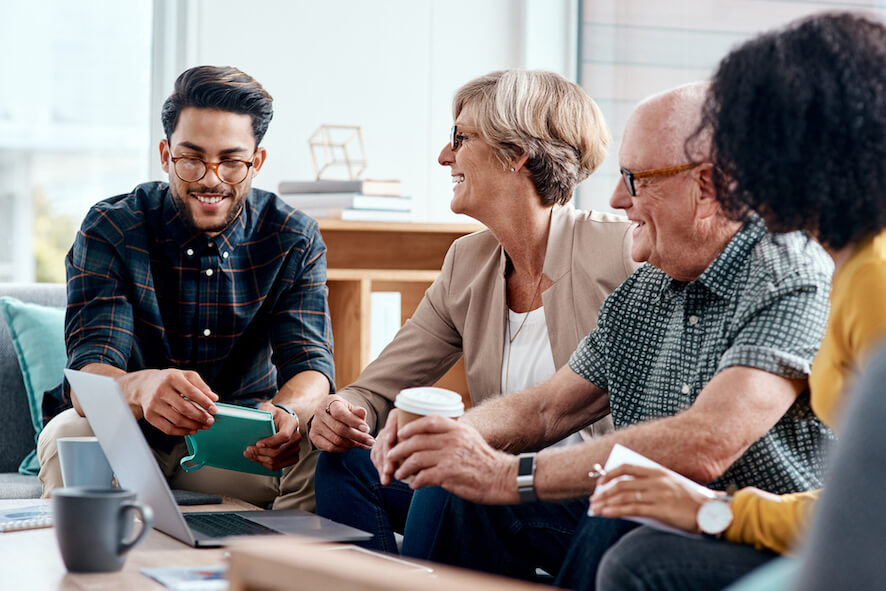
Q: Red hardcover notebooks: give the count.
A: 0